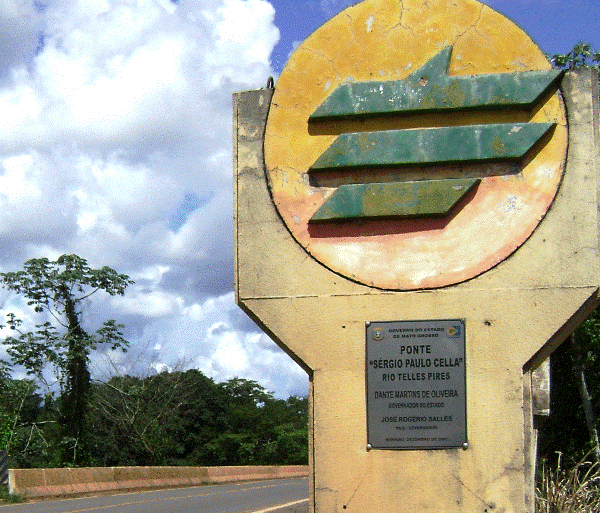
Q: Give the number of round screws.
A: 4